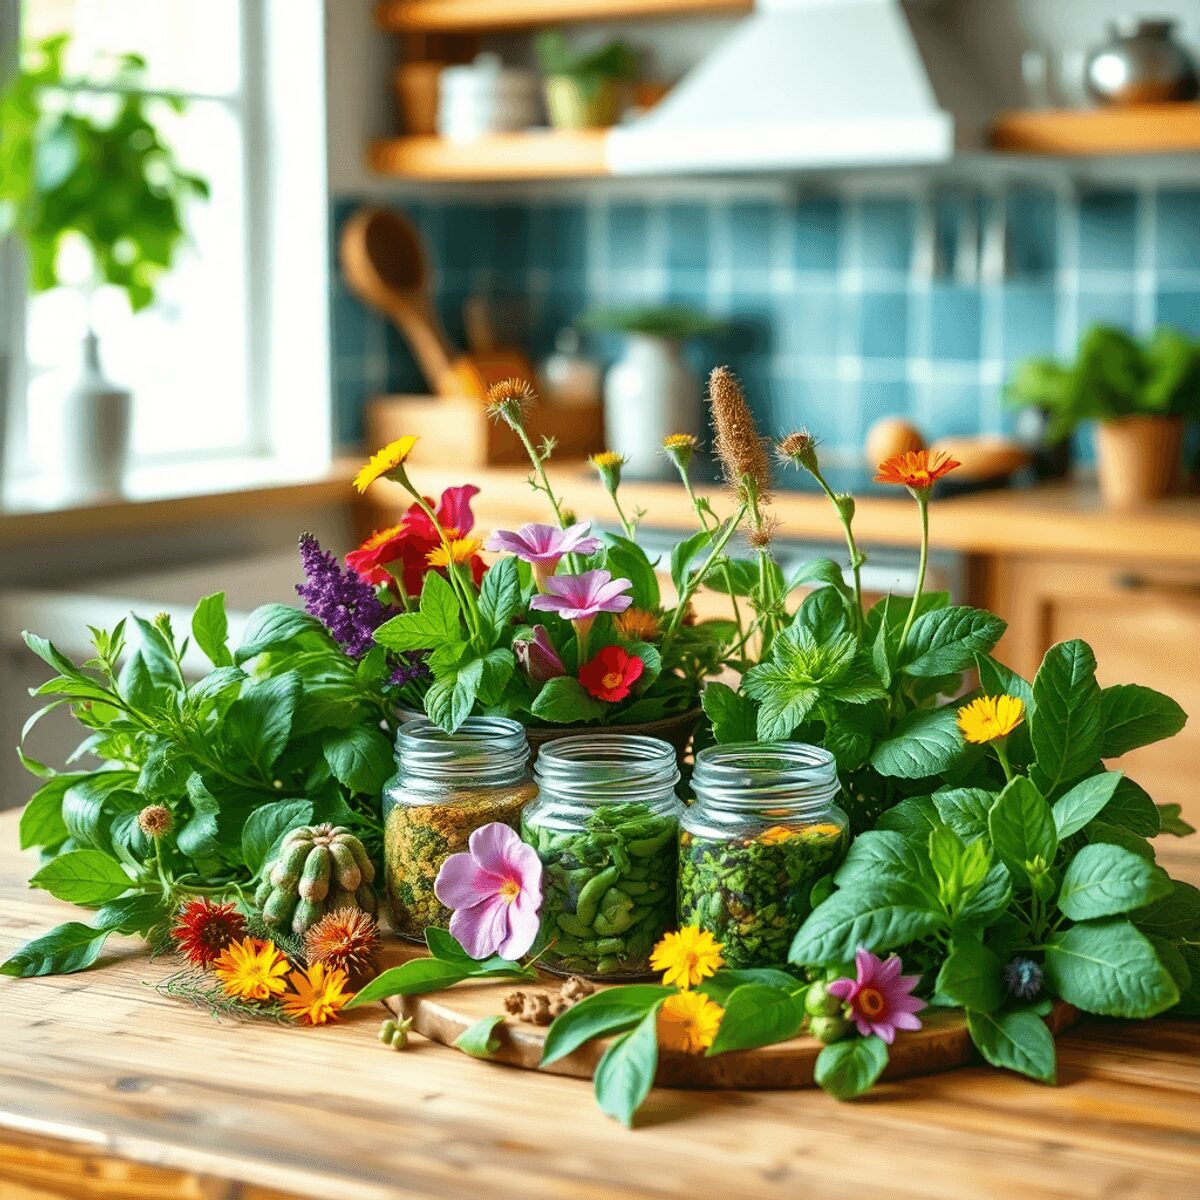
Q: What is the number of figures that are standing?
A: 0